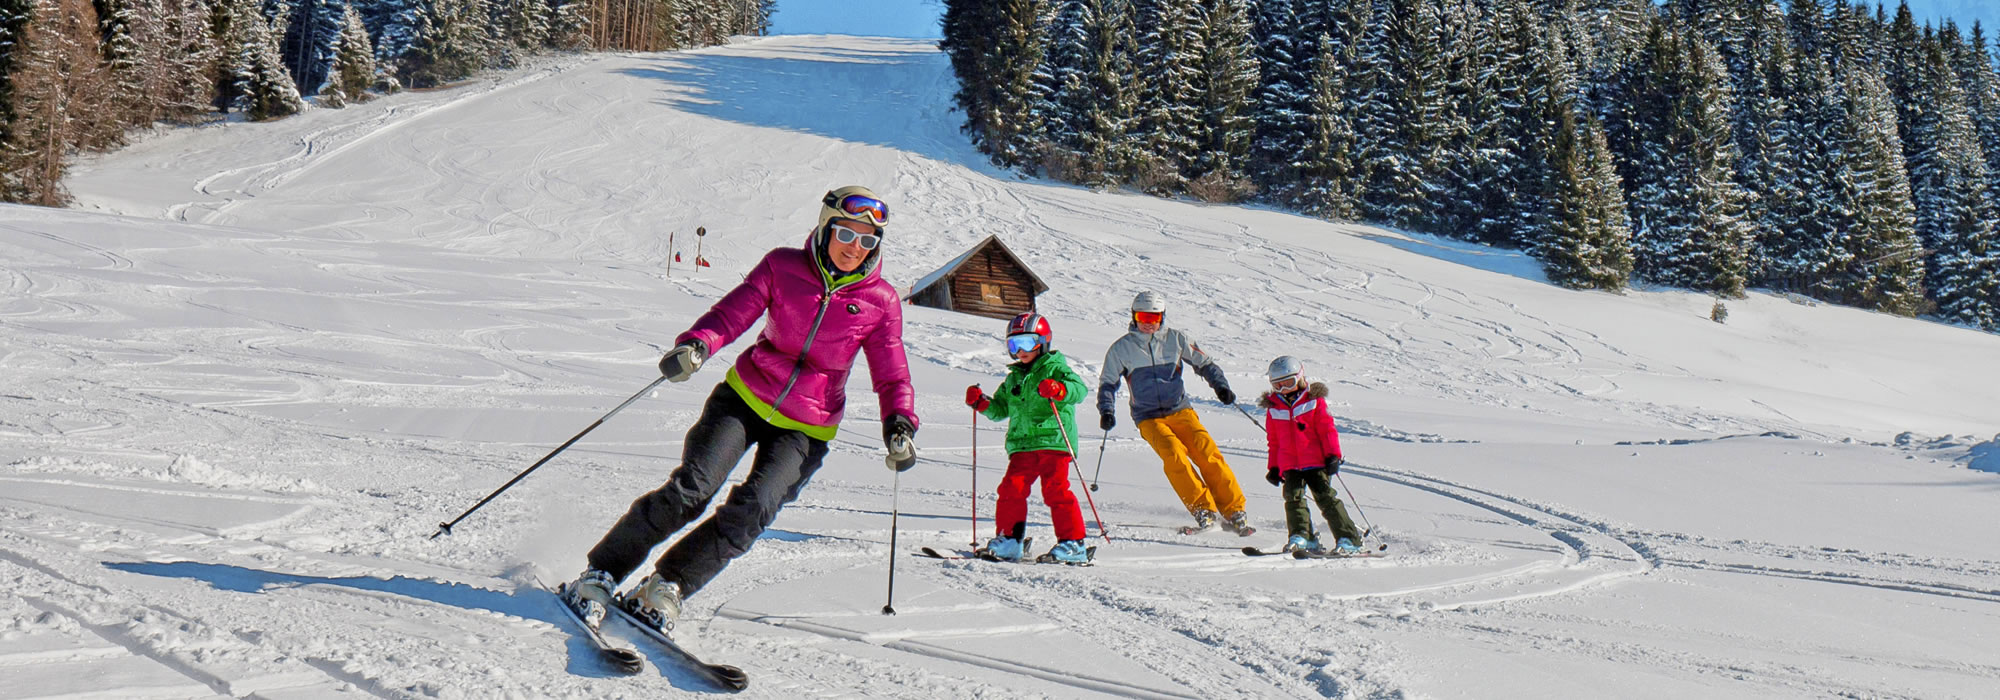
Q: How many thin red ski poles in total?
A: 2